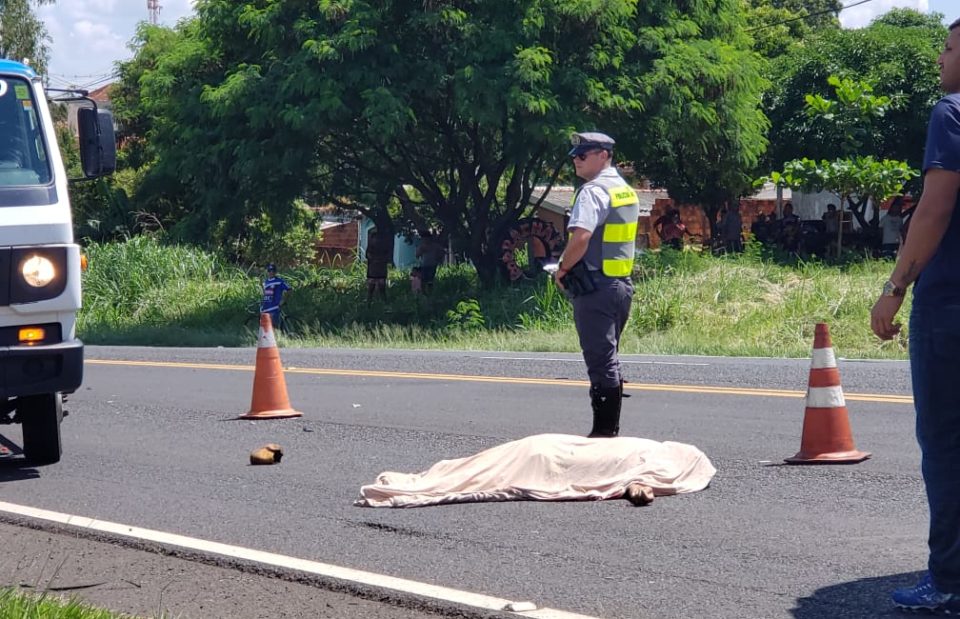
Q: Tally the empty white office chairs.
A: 0